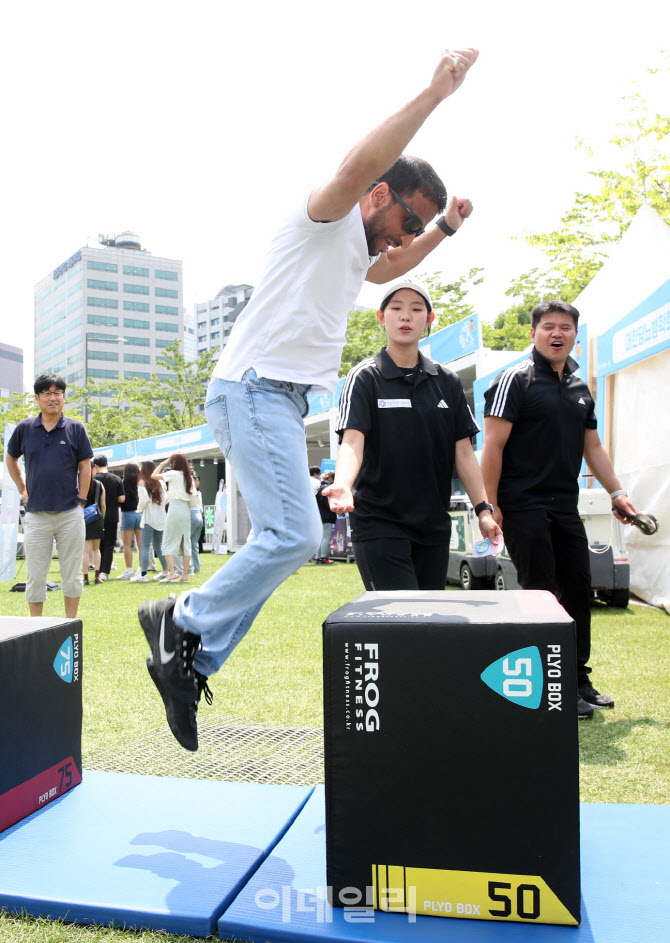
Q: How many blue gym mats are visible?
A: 2